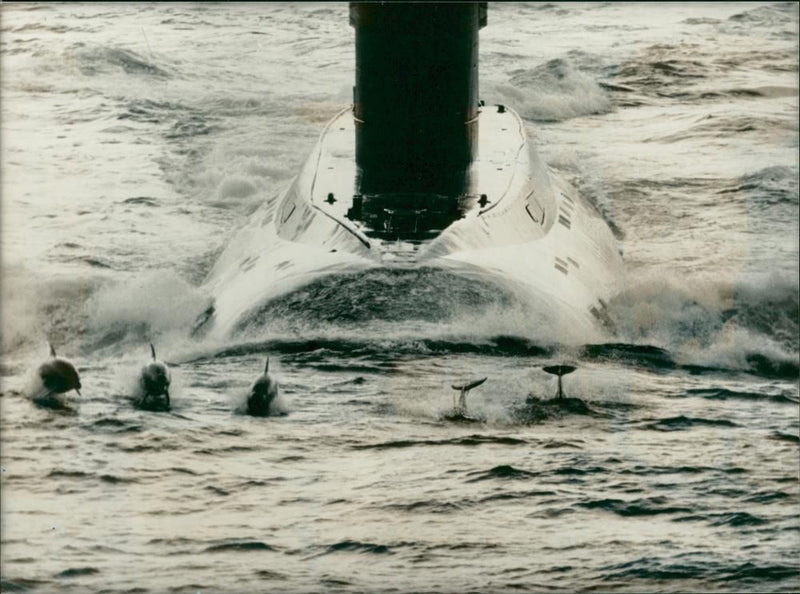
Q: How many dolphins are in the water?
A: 5